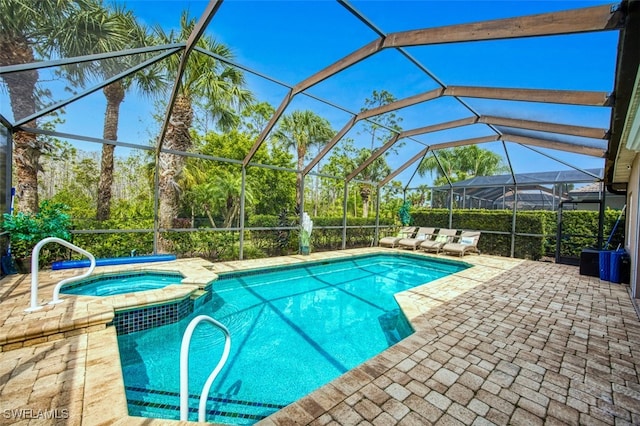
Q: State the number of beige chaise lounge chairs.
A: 4